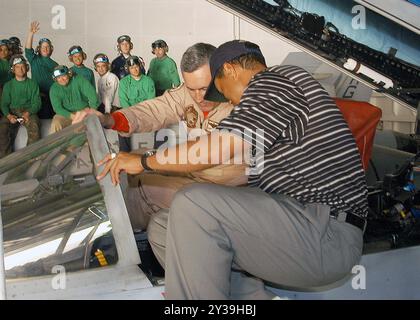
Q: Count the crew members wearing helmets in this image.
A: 10